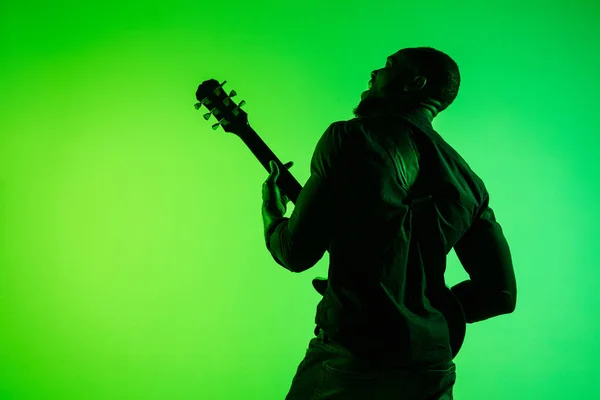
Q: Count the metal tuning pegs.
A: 6